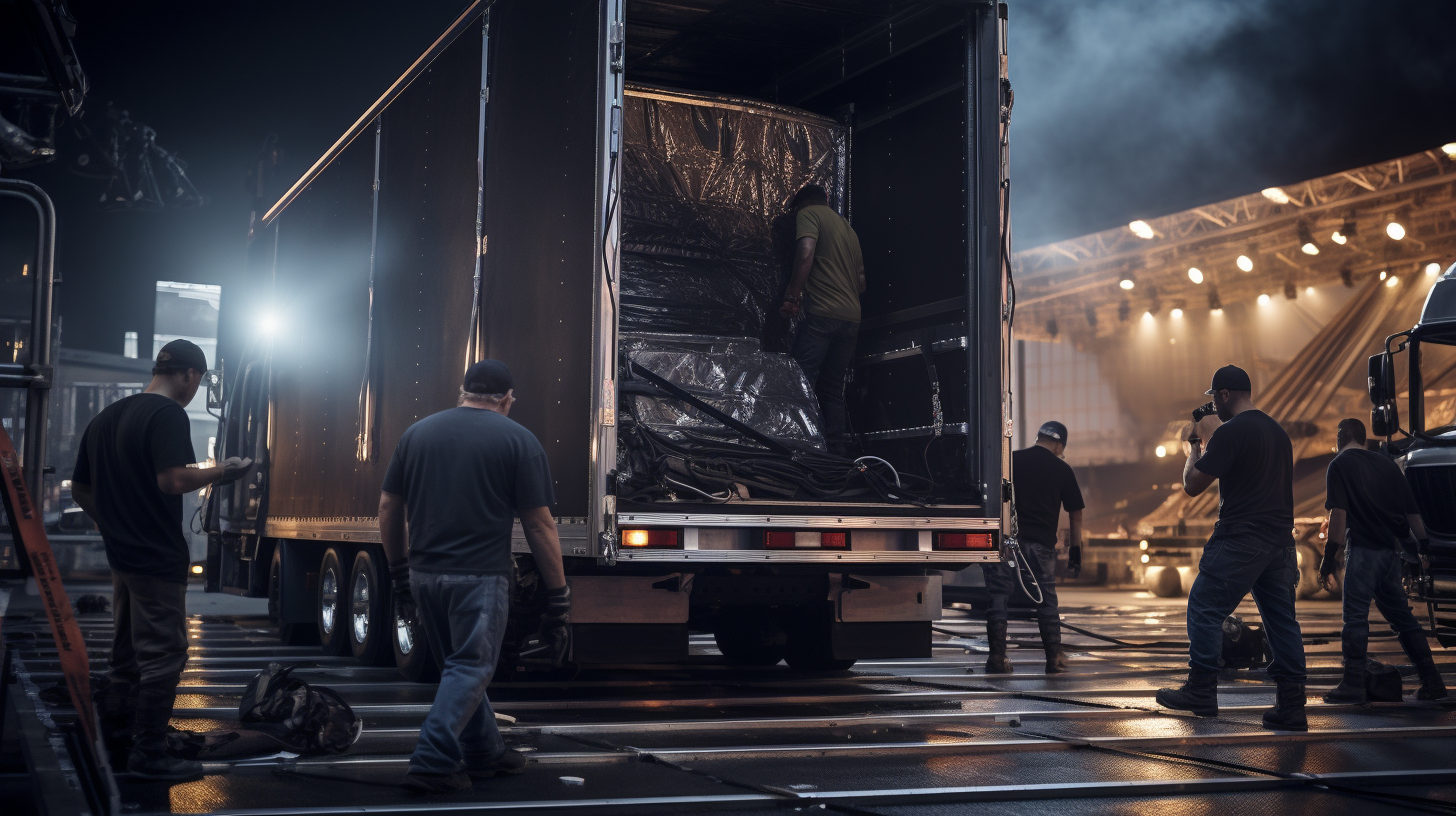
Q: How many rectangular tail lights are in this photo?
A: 3